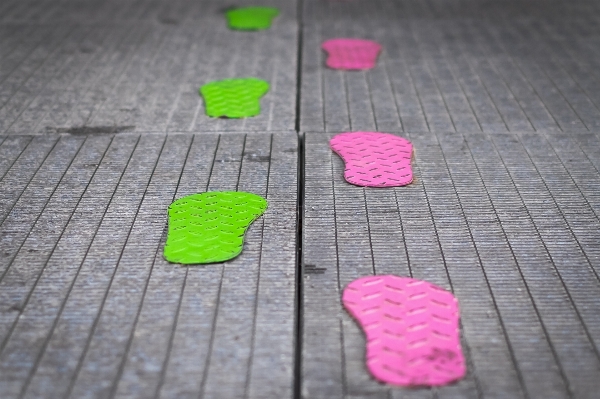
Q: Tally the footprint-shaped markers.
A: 6